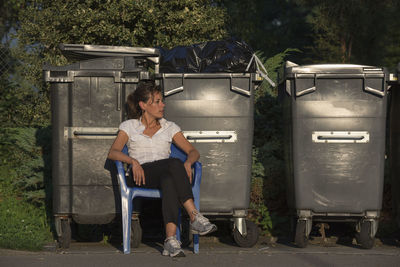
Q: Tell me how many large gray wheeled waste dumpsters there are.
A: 3